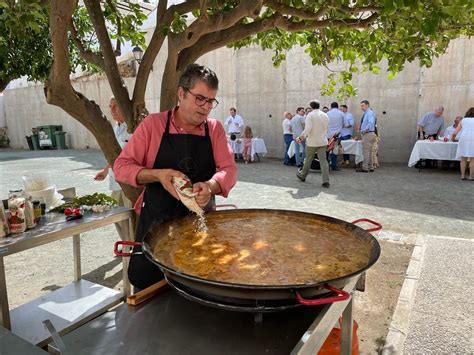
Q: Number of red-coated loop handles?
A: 4